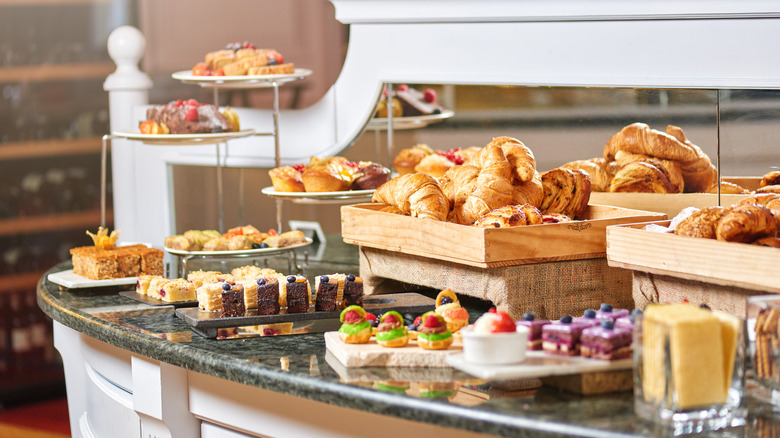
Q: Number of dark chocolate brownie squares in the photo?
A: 5